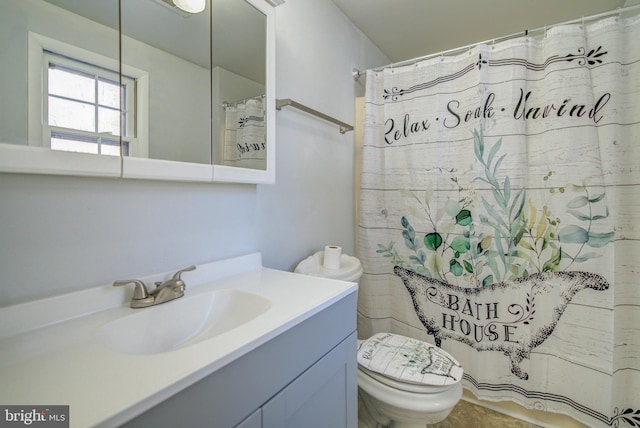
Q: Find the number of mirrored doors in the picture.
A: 3